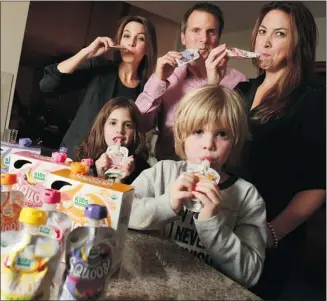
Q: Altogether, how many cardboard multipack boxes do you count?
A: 3